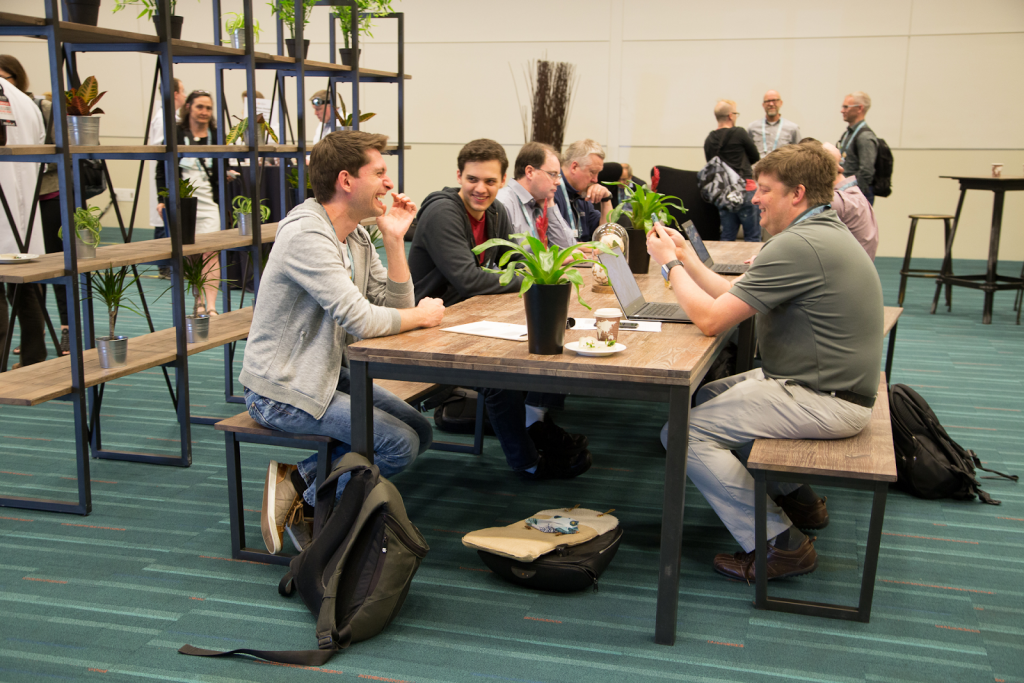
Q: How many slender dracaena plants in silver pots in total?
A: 2